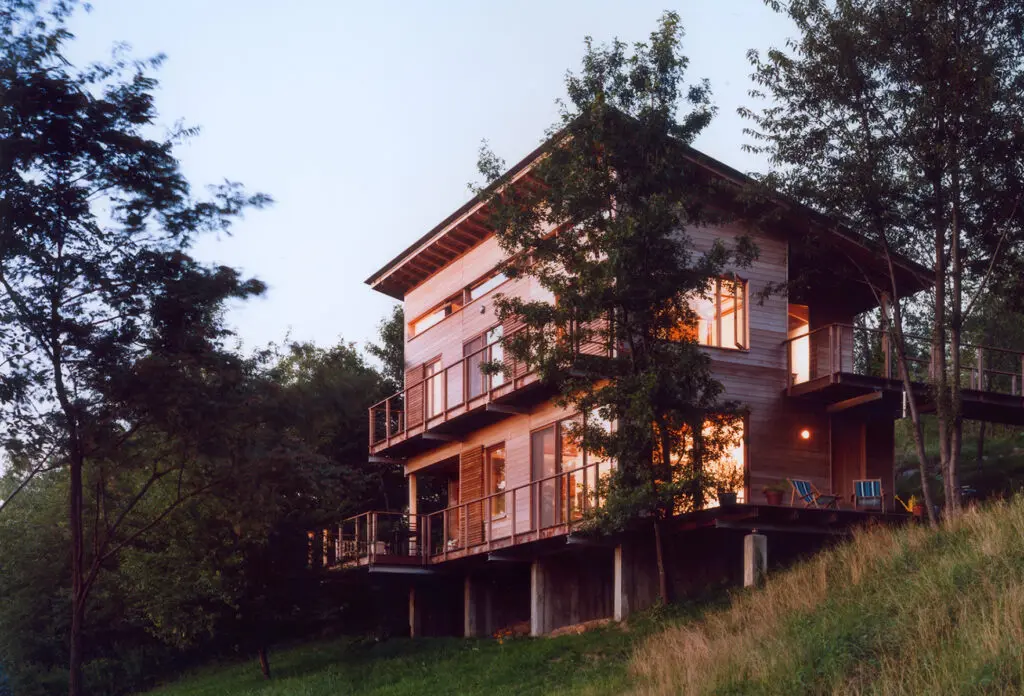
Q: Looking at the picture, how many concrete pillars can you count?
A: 5